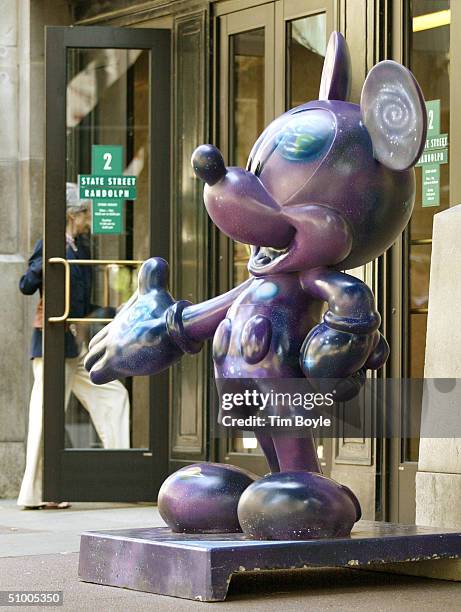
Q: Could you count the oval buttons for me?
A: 2